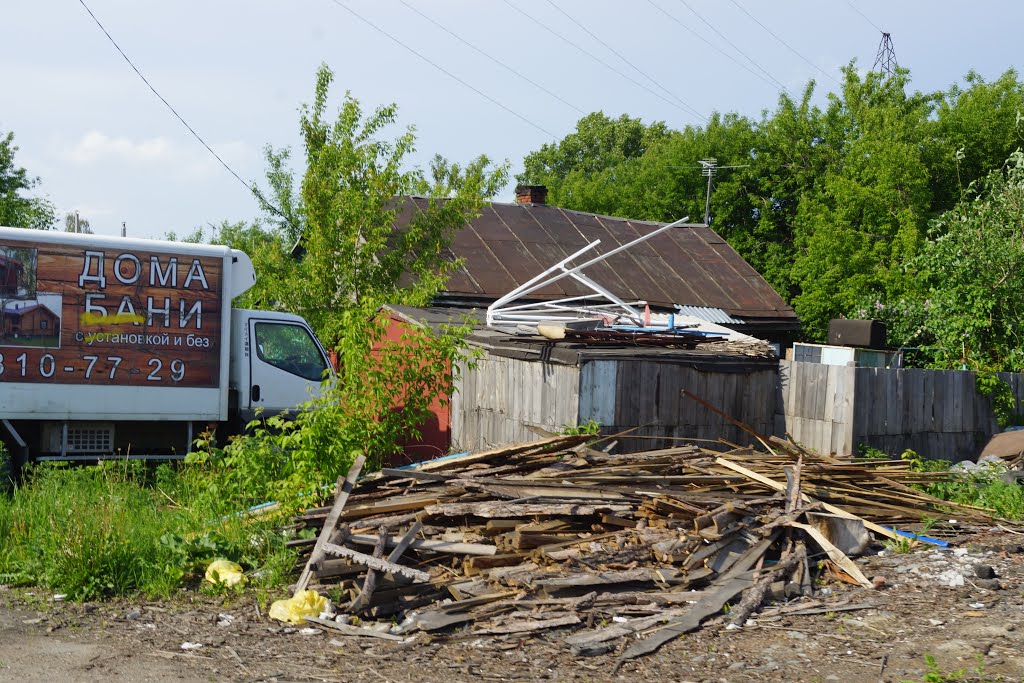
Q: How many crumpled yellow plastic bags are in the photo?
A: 2